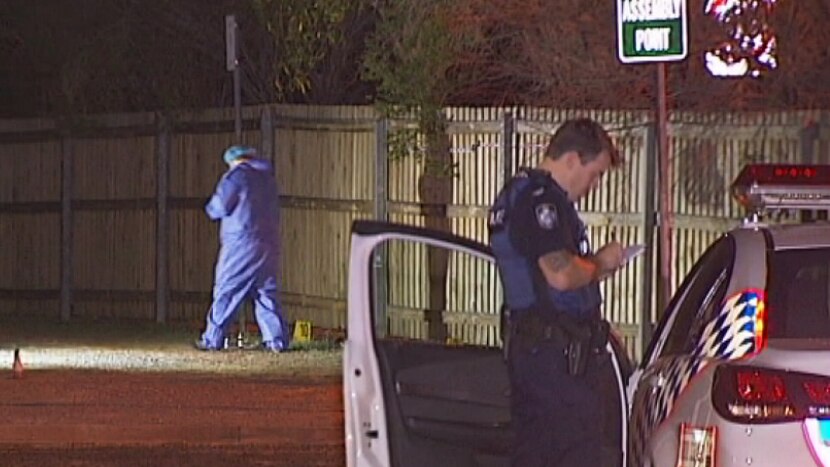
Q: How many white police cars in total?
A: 1